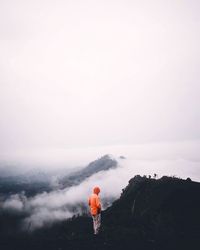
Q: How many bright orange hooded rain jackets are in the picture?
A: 1